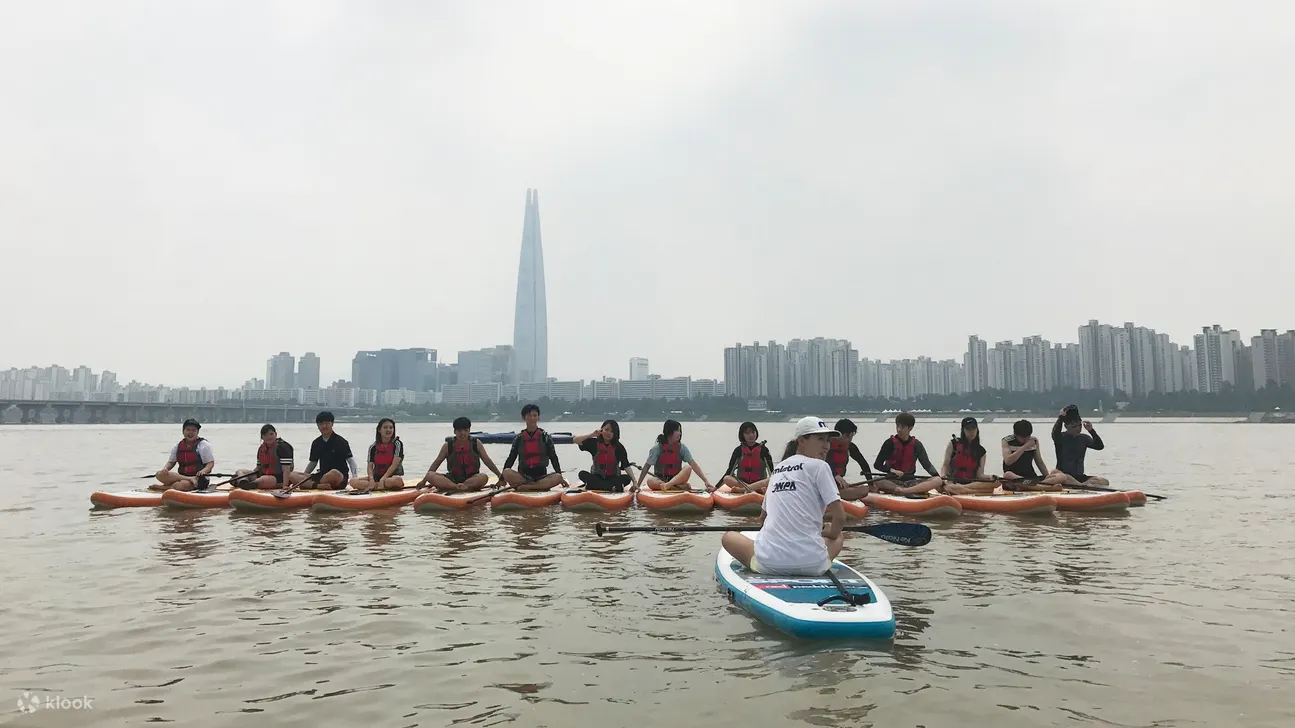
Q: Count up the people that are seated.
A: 15